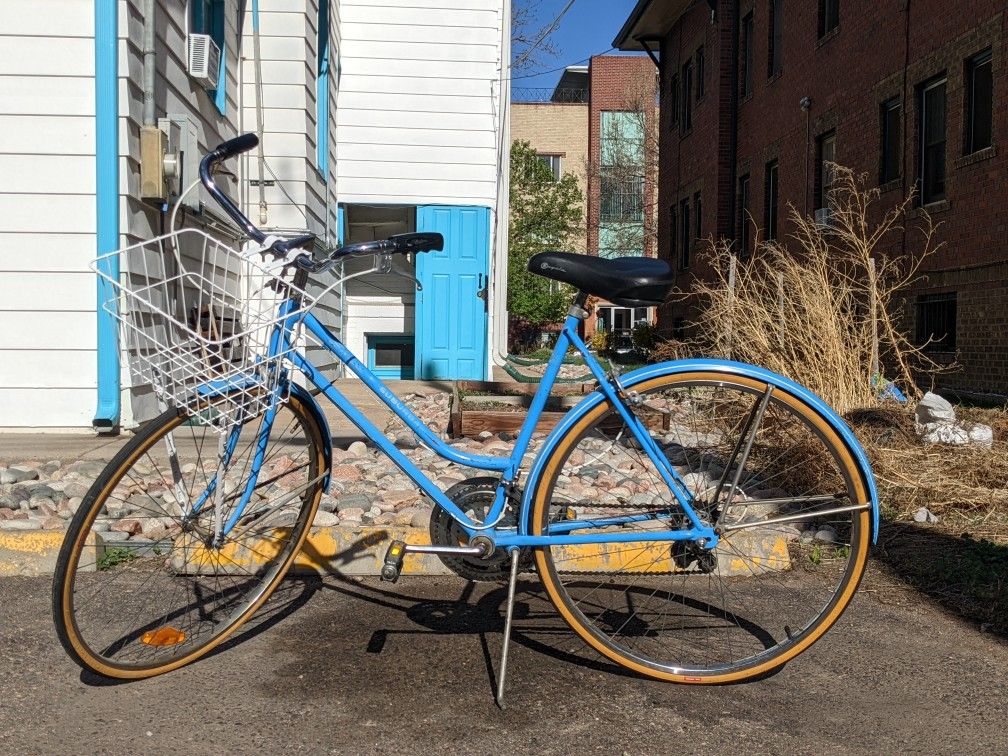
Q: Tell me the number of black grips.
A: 2